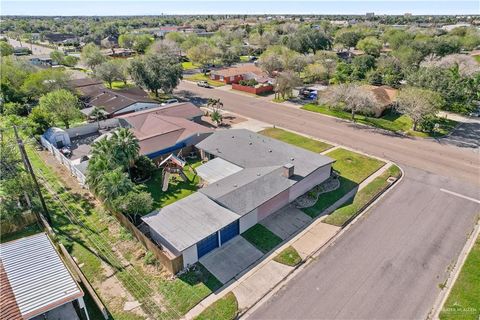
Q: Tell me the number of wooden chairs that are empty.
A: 0